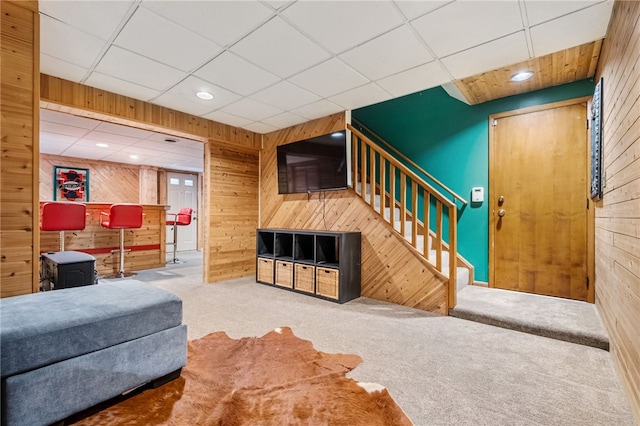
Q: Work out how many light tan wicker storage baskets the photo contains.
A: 4